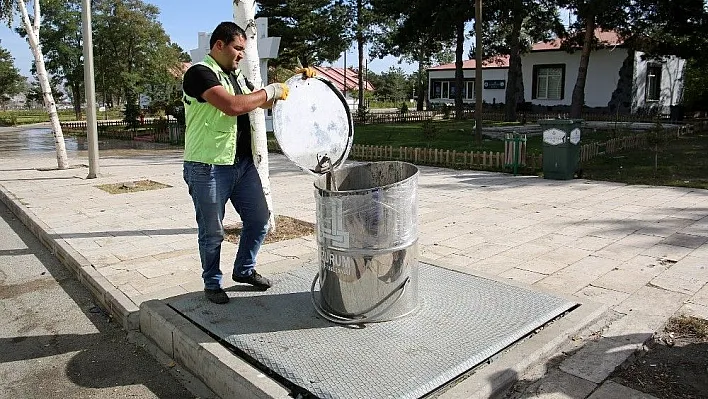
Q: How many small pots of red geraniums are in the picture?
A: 0